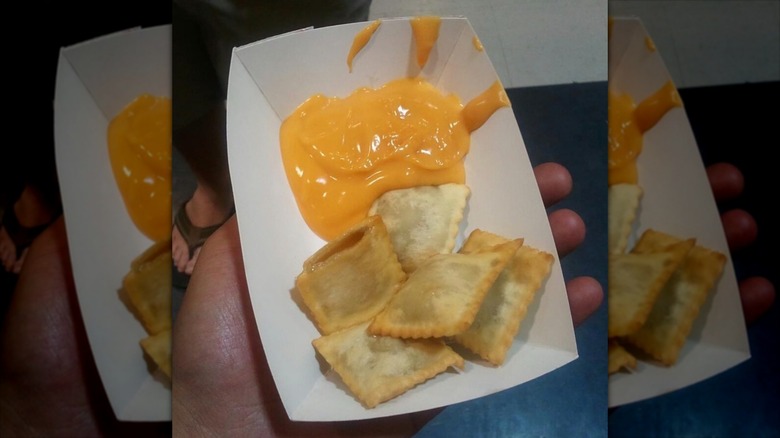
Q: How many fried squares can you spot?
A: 5